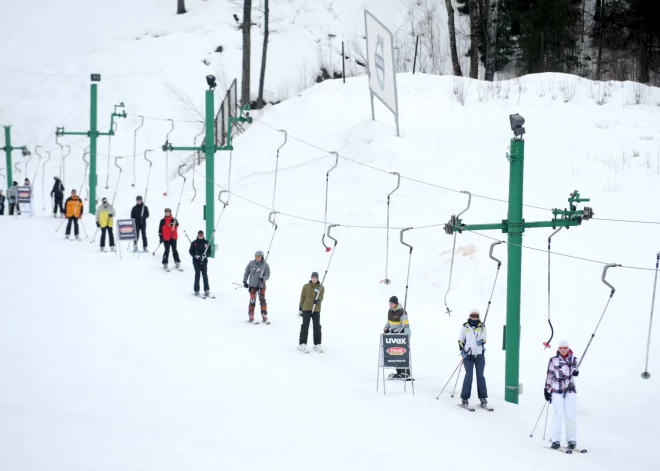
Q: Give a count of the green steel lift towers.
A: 4